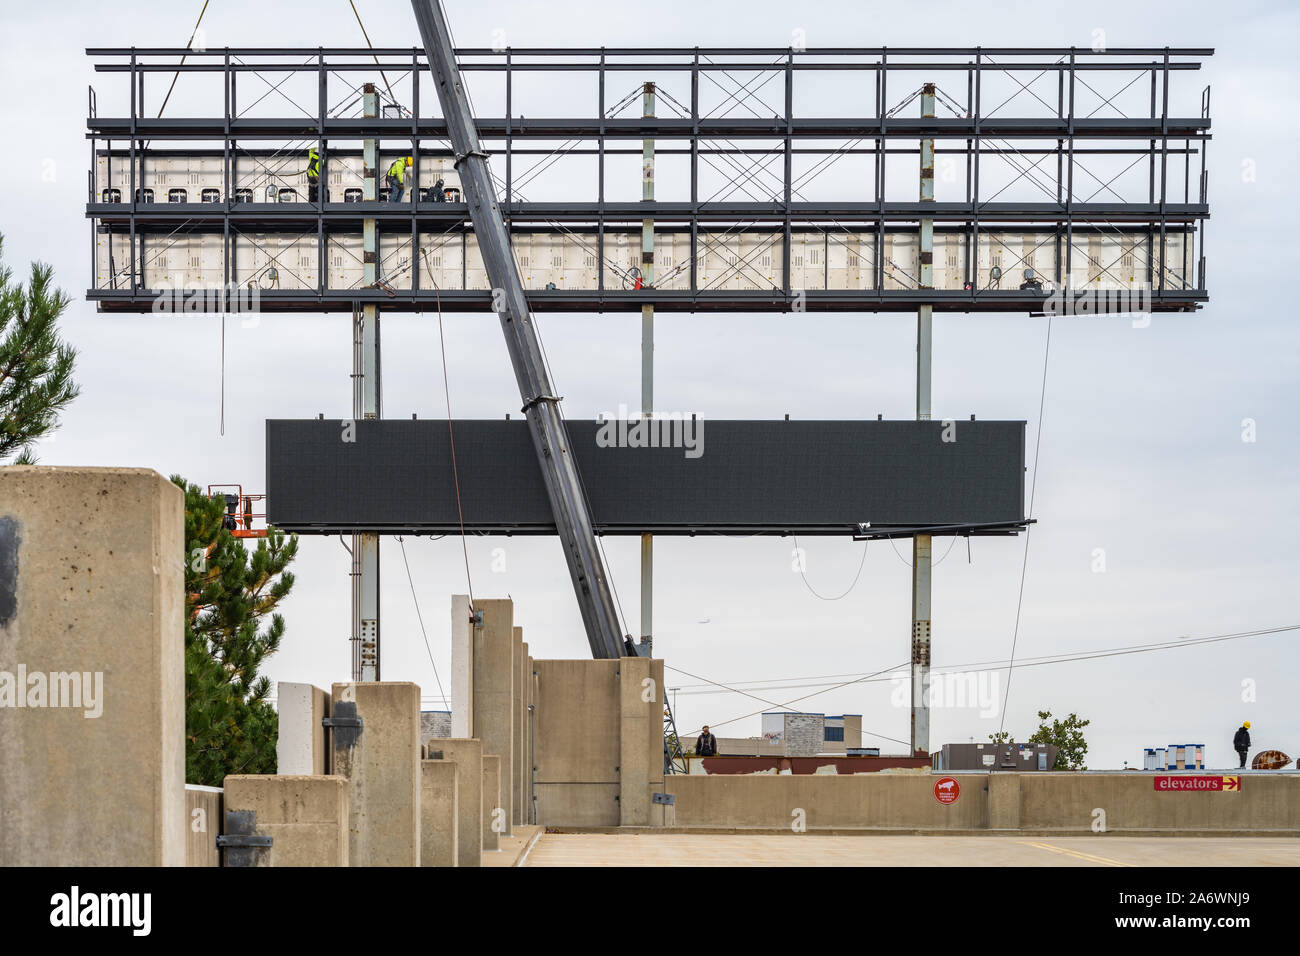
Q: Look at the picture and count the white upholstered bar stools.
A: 0